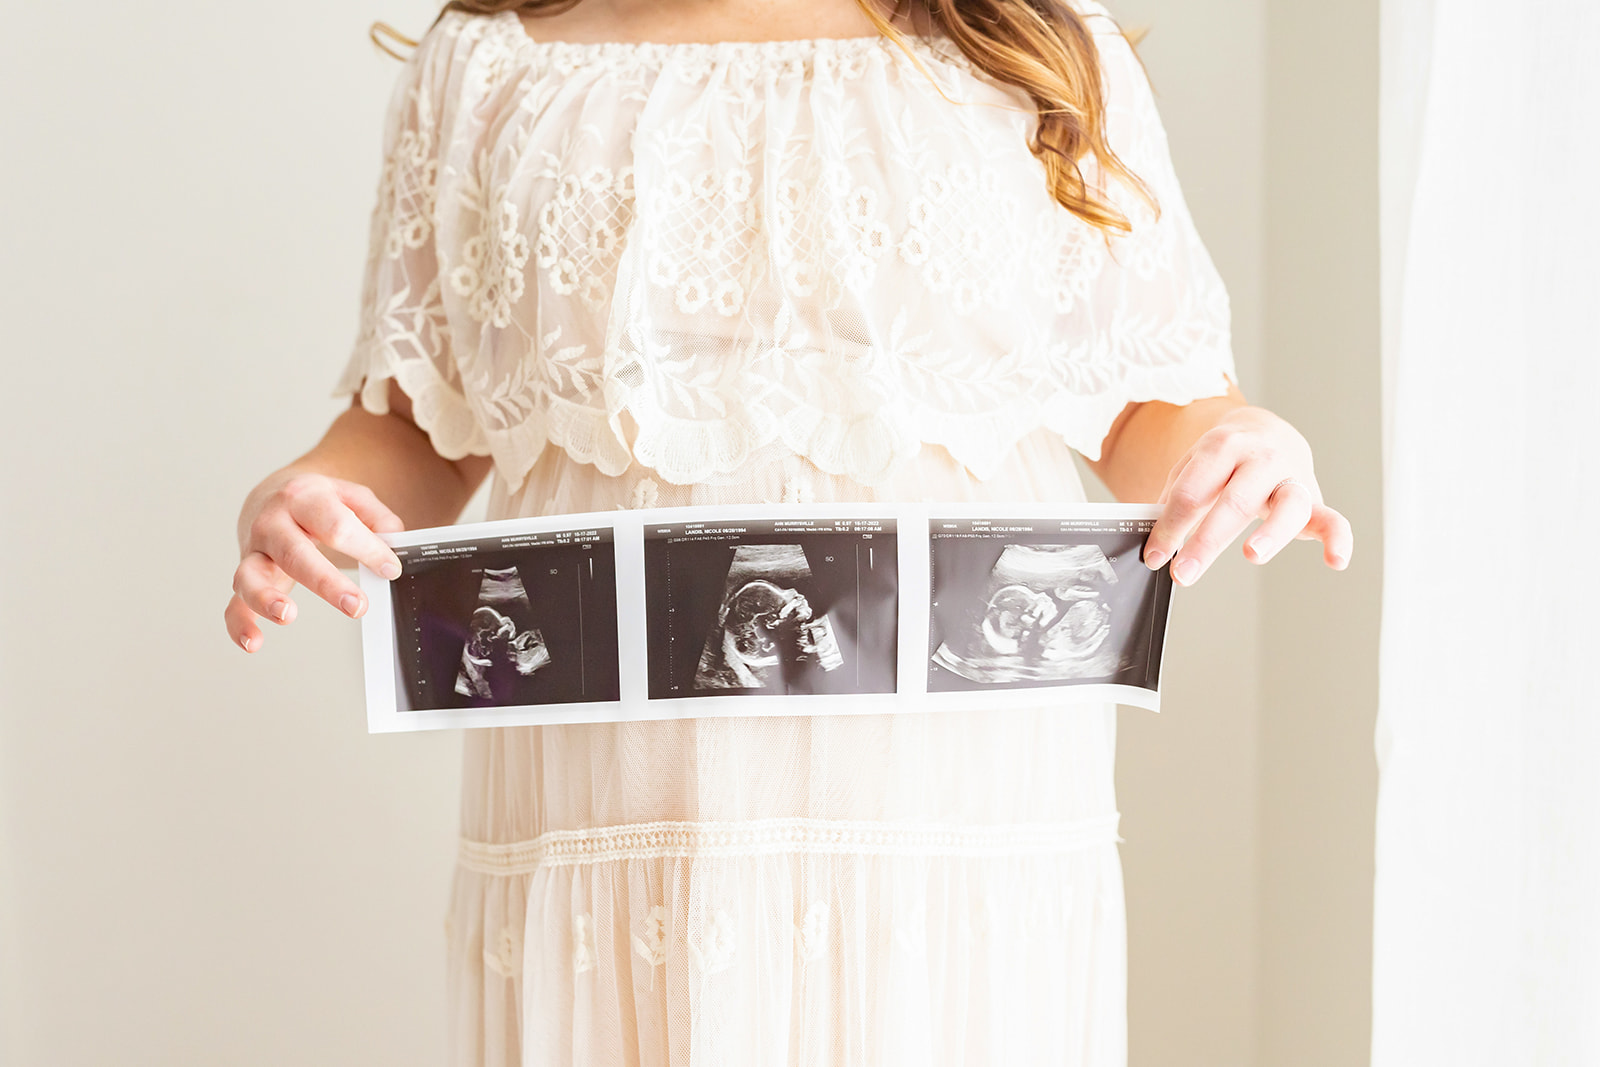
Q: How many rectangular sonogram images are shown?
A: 3